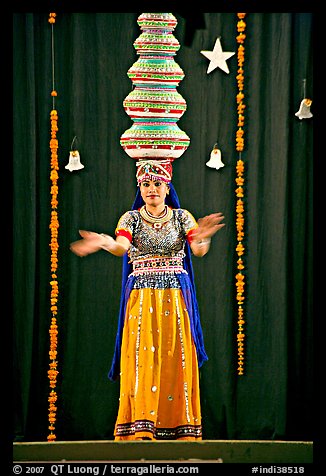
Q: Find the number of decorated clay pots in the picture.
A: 5